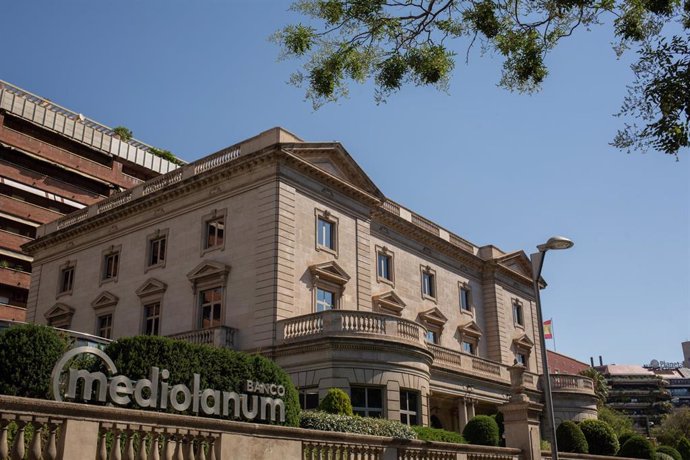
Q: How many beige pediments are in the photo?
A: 11